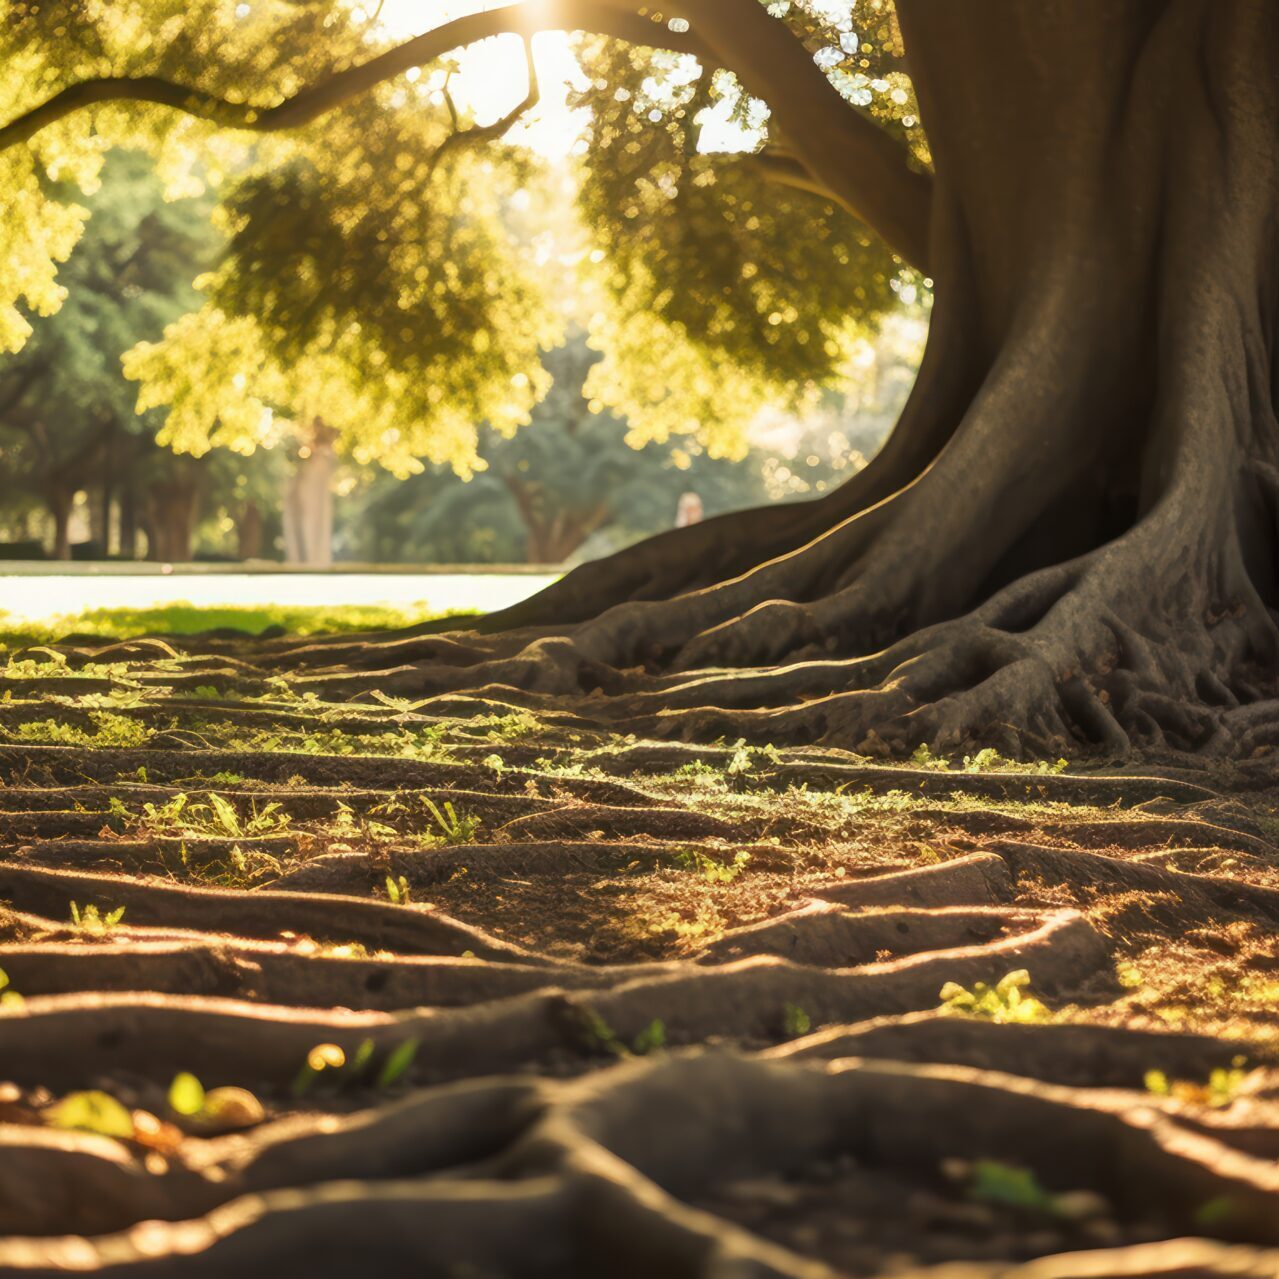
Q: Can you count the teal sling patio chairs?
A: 0